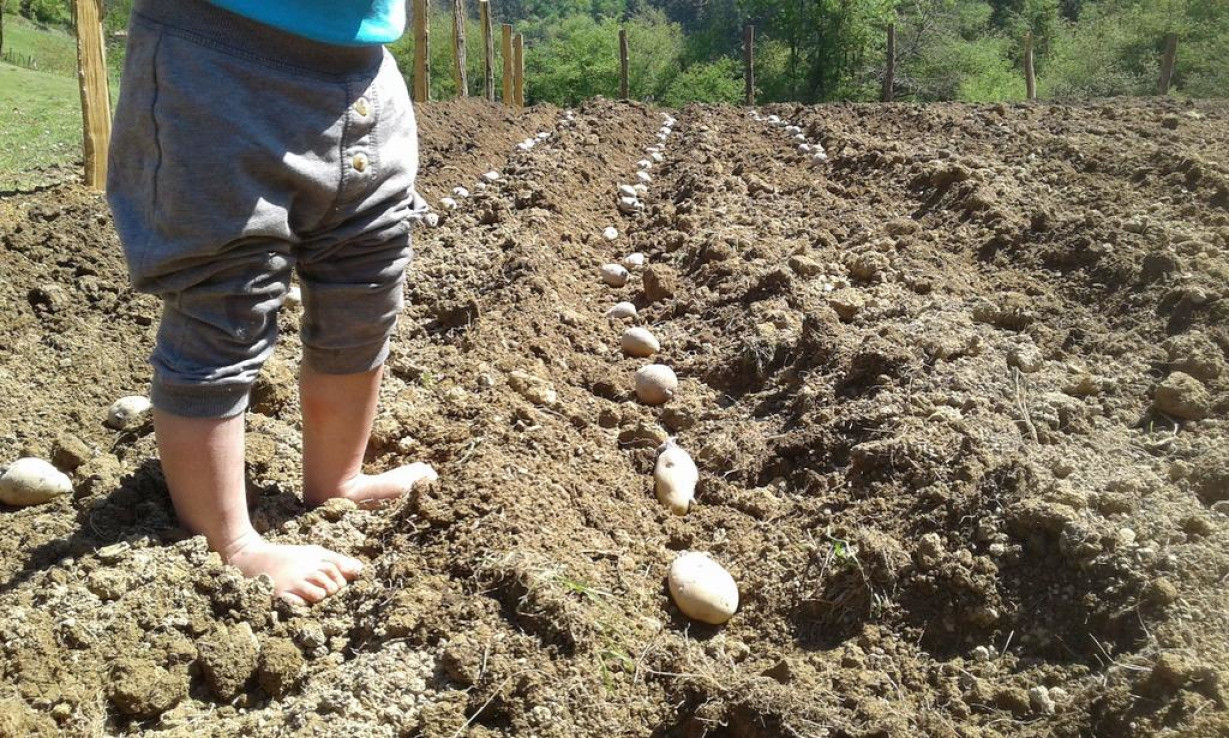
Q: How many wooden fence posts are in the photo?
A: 11